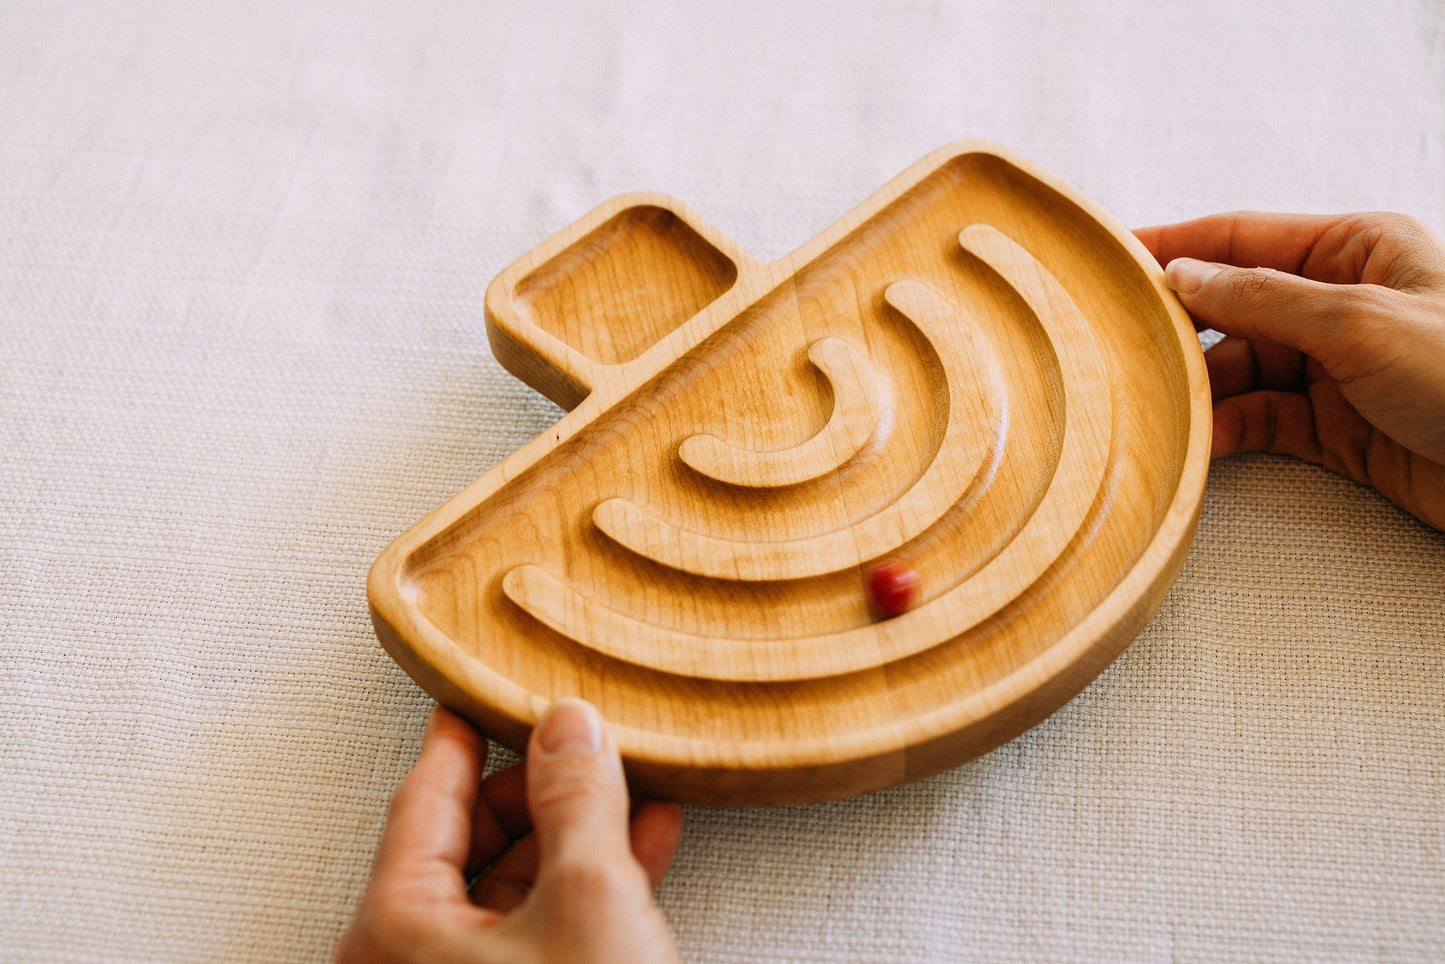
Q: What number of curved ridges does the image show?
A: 3